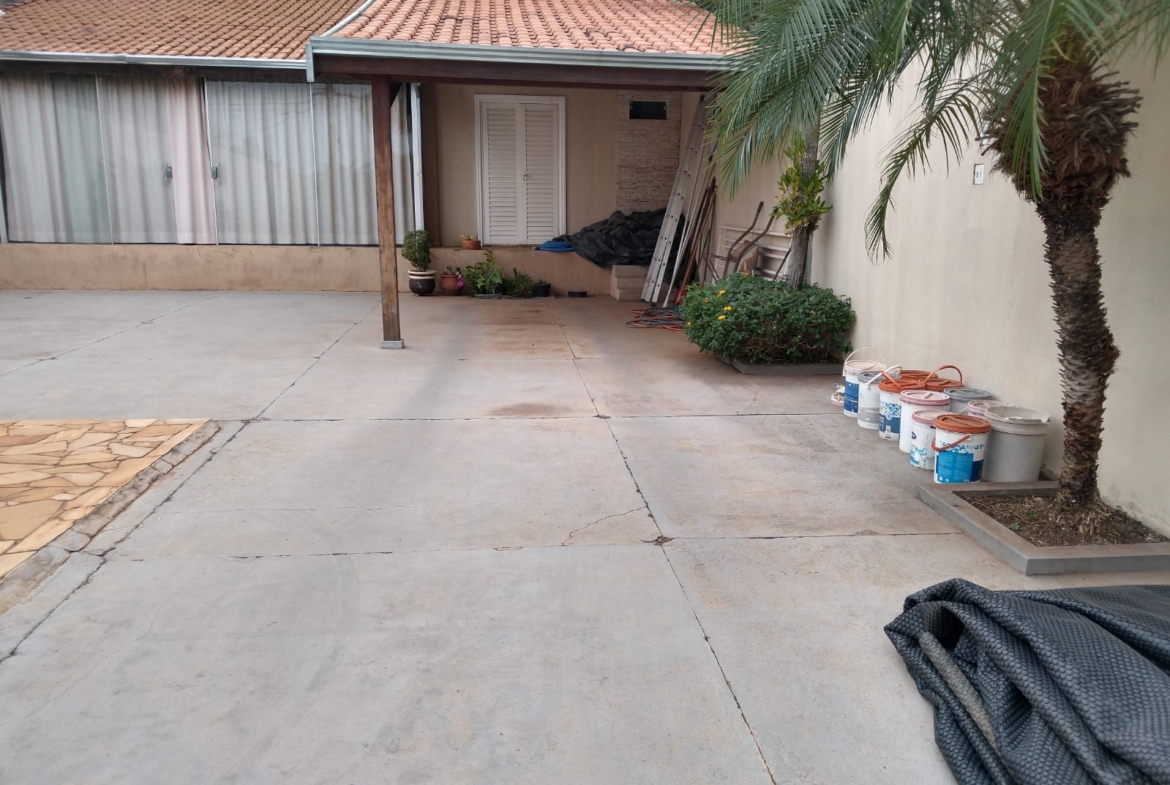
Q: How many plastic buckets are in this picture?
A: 11